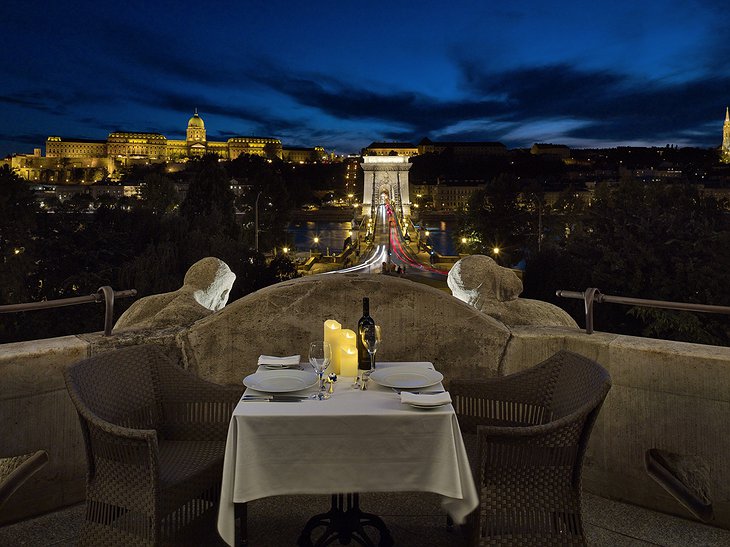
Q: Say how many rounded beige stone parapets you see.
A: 1